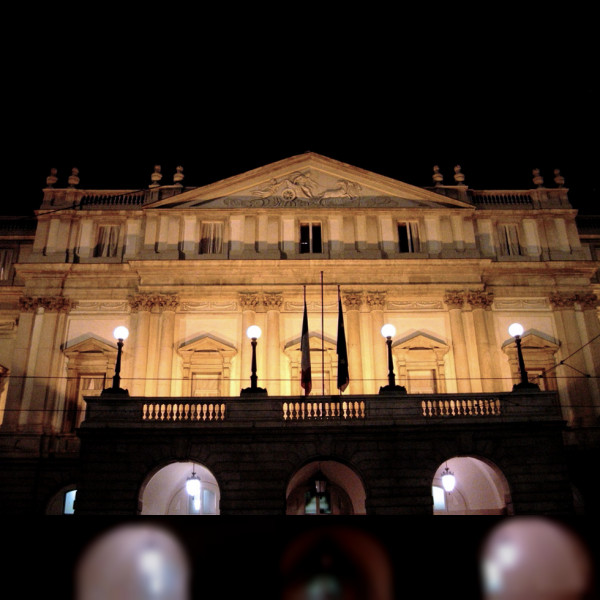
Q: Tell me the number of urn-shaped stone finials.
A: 8